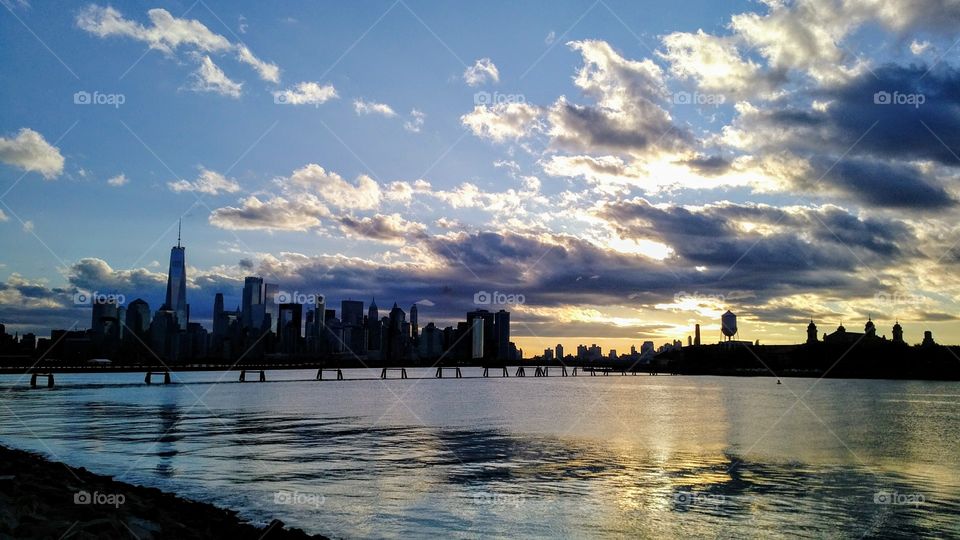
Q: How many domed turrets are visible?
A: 4